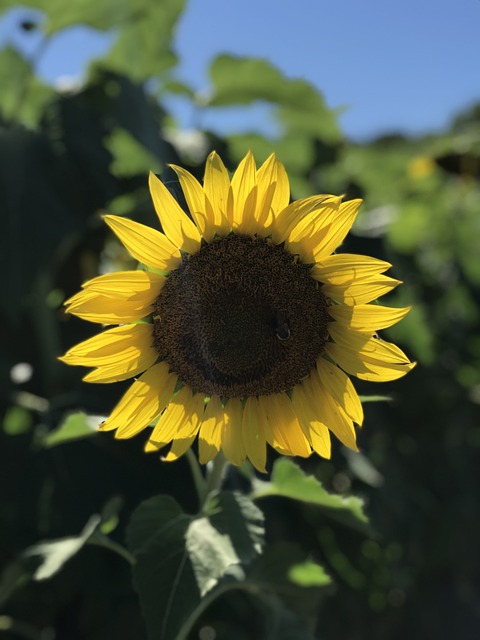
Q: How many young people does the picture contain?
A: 0